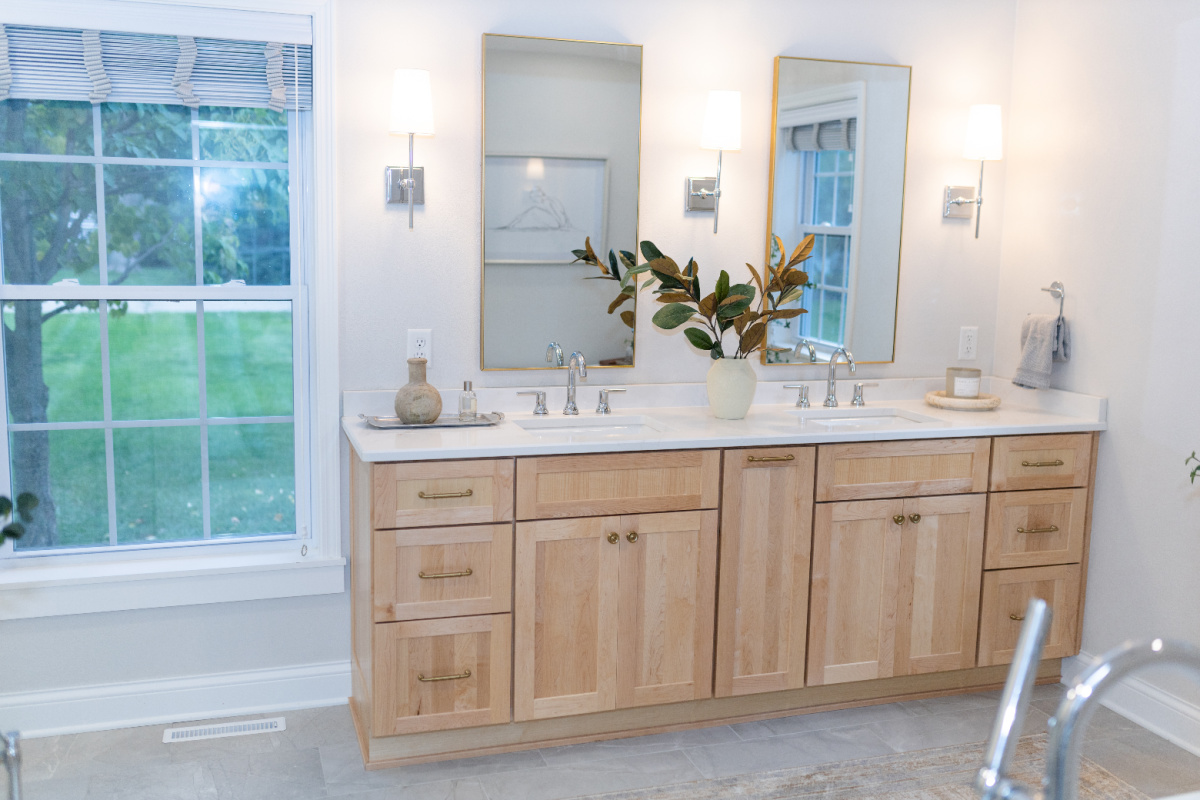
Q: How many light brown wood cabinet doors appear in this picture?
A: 5